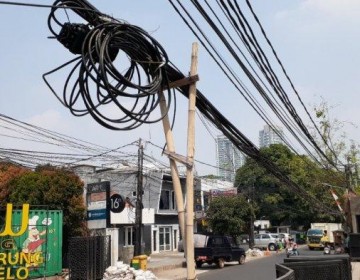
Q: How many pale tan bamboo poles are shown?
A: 2